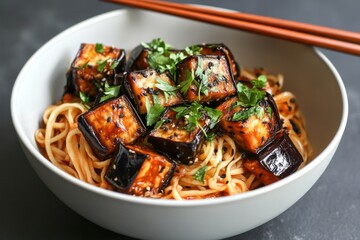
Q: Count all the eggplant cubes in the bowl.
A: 10